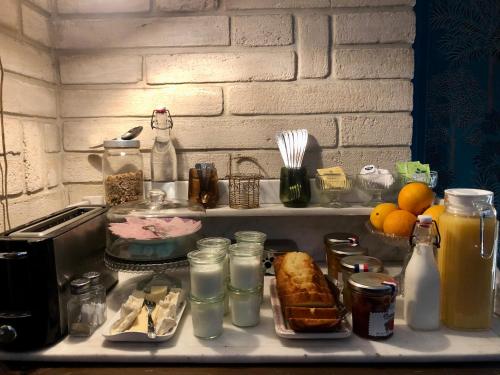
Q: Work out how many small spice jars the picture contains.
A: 2